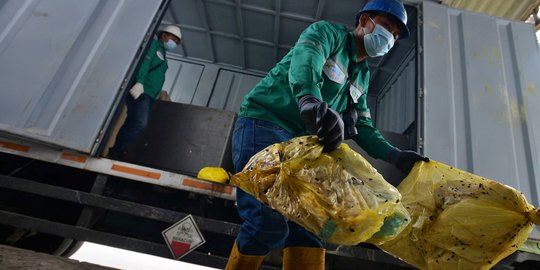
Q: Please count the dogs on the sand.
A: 0